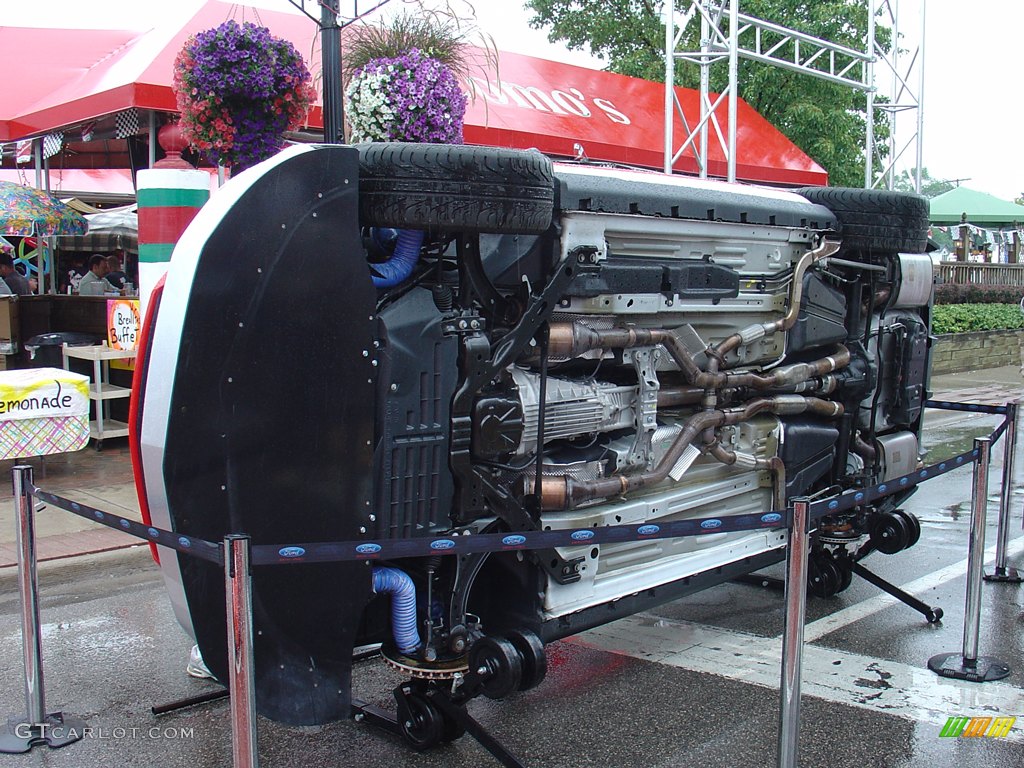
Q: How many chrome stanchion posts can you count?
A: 5